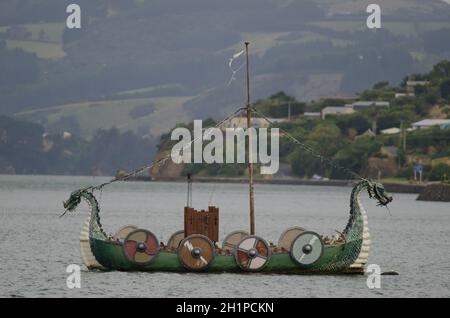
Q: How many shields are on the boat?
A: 8